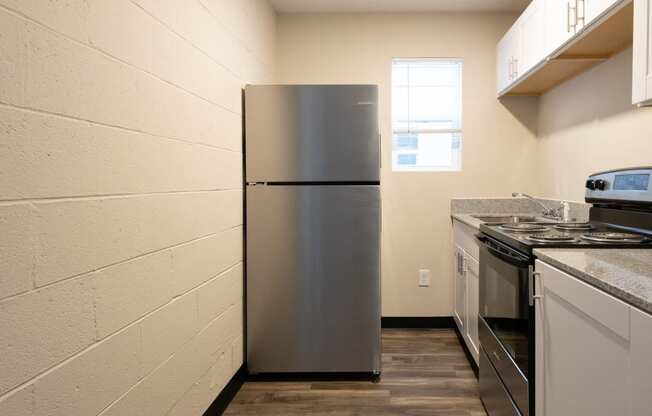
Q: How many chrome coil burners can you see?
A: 4